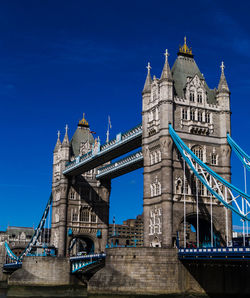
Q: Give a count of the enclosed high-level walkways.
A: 2